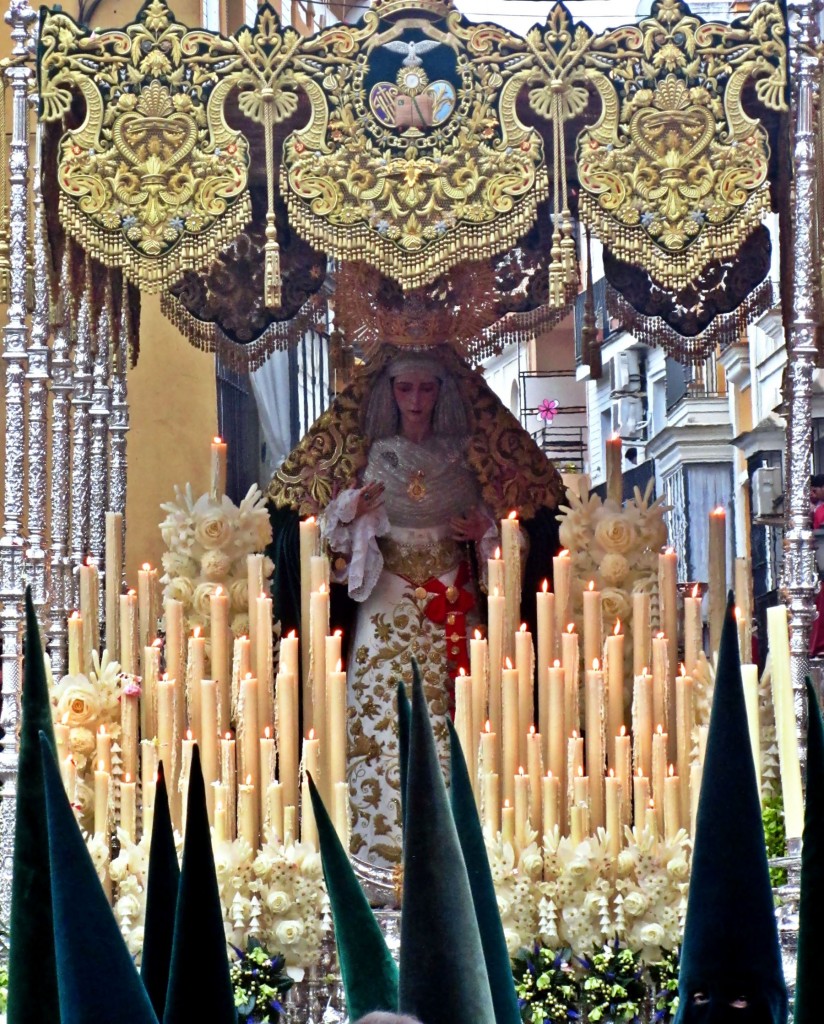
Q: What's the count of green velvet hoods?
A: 10